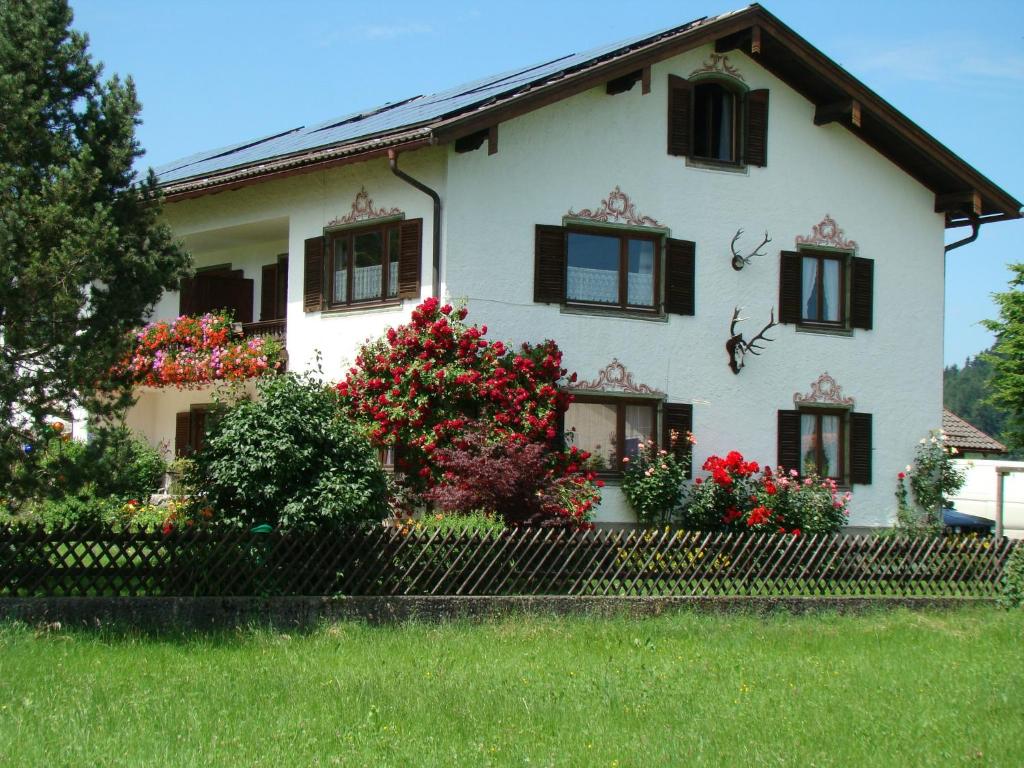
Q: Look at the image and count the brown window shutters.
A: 13